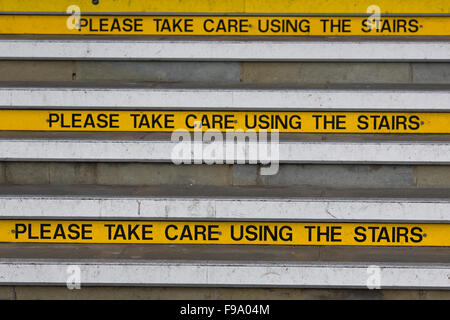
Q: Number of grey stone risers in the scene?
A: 3